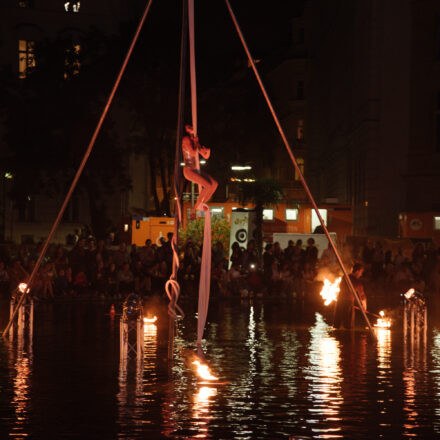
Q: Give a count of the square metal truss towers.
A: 3